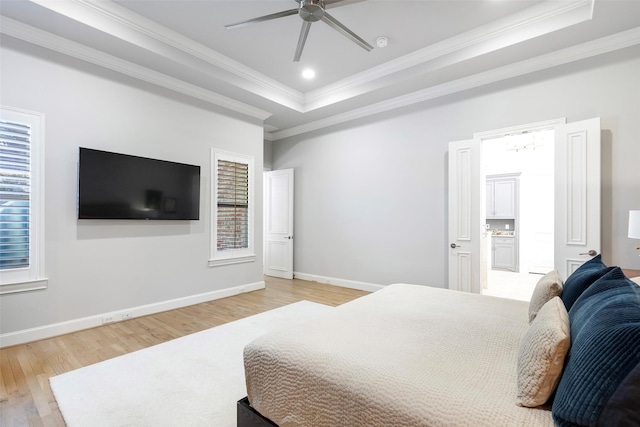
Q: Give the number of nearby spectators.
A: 0